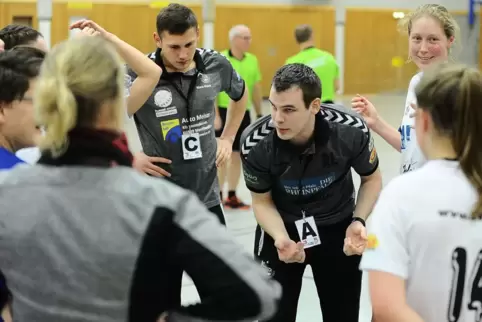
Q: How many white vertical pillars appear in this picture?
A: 3